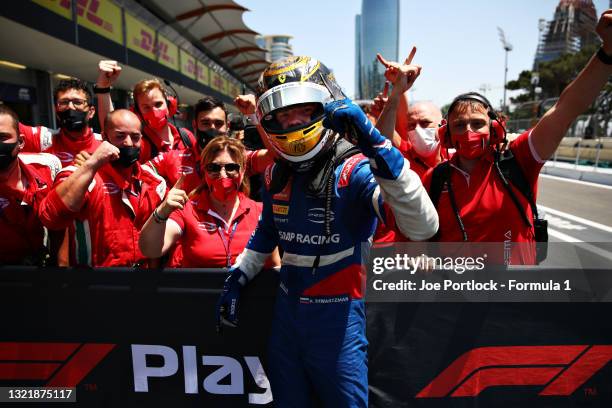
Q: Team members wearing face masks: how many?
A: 8